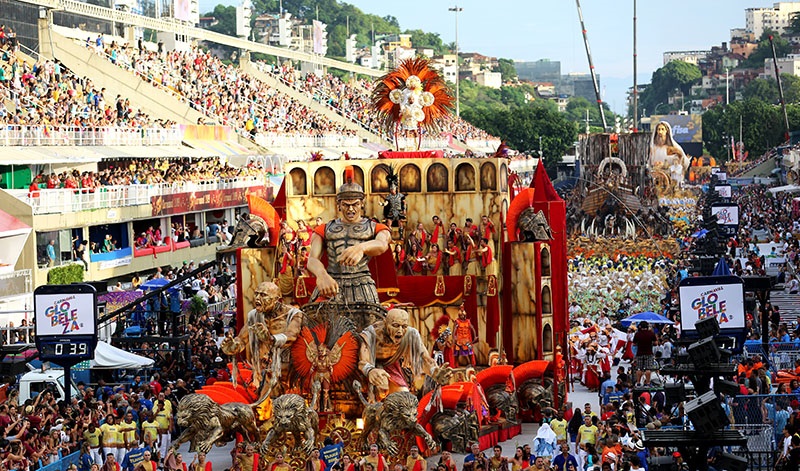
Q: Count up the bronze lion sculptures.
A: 3